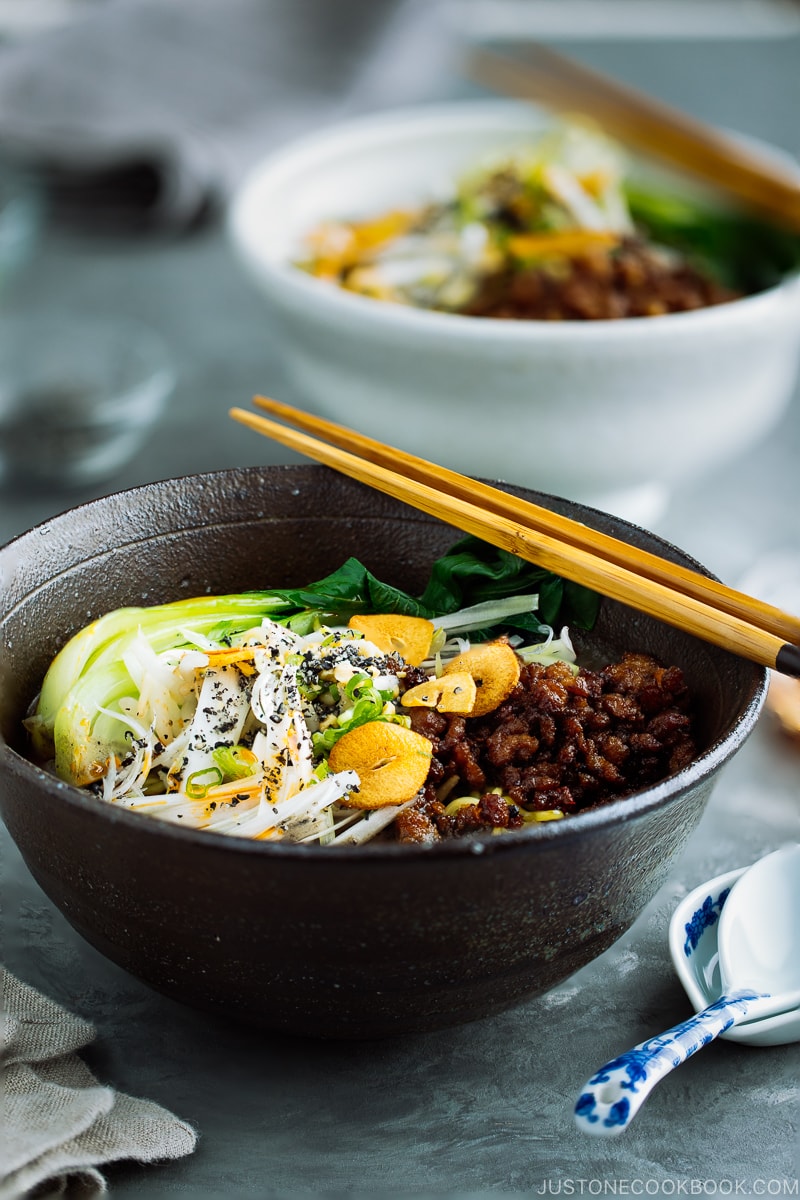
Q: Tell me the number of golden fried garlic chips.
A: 4